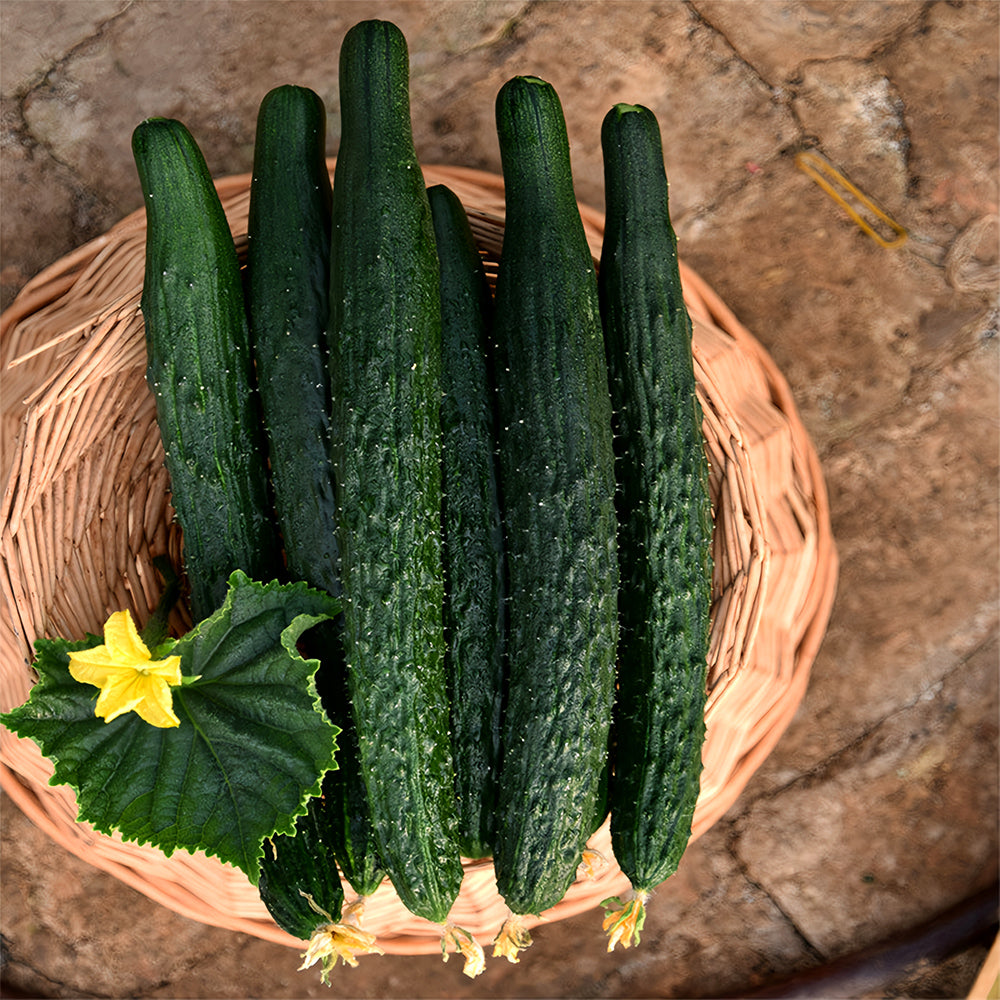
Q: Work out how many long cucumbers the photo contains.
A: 6